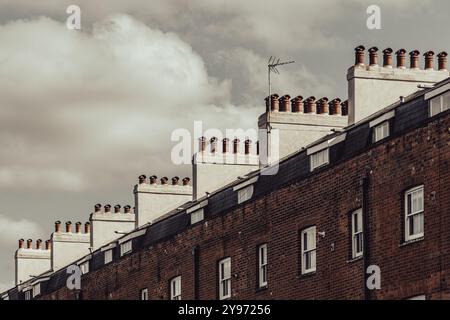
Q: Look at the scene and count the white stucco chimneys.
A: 7